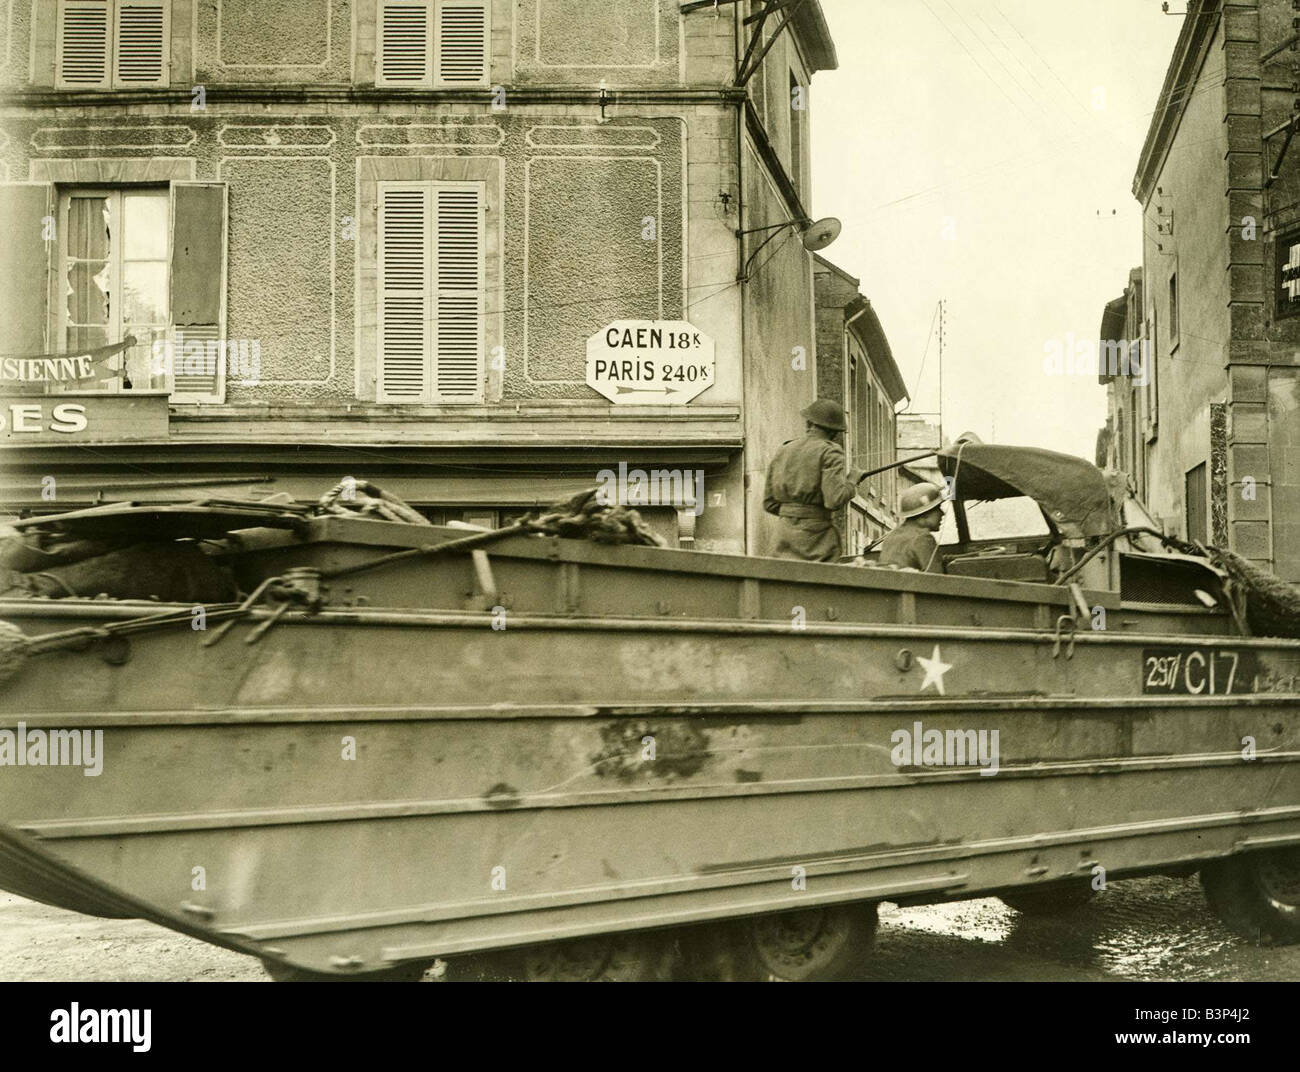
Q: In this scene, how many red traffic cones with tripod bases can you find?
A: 0